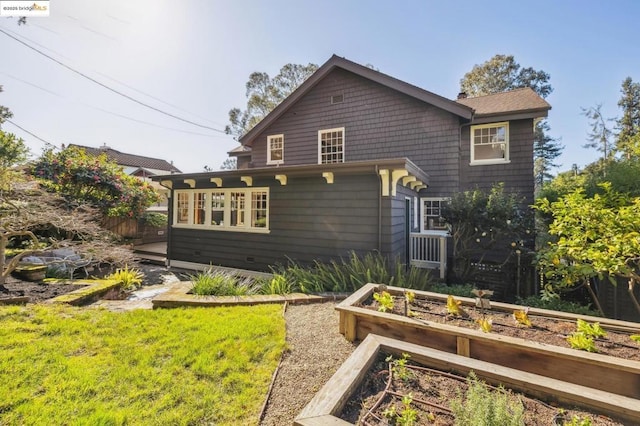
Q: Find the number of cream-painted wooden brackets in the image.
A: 11